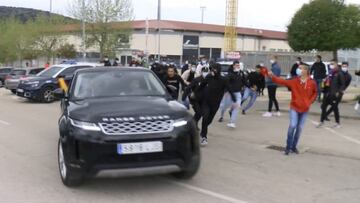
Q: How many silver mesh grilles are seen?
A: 1